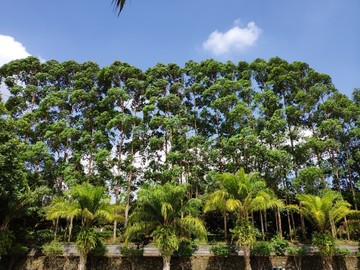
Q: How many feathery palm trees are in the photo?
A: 4